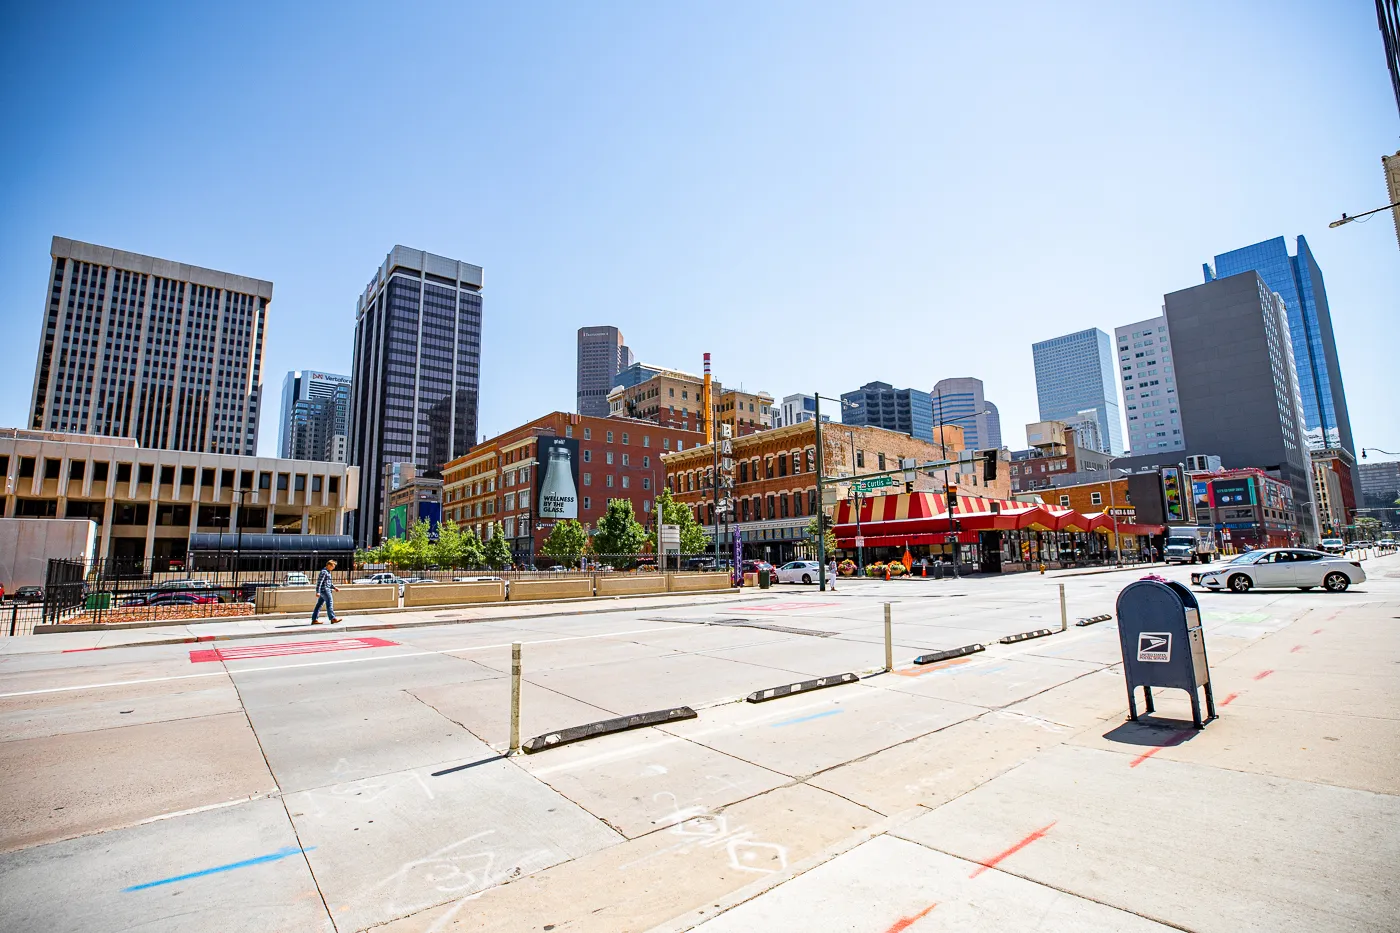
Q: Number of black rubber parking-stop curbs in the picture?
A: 5